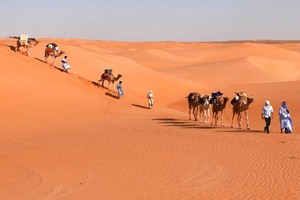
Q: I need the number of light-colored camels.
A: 1